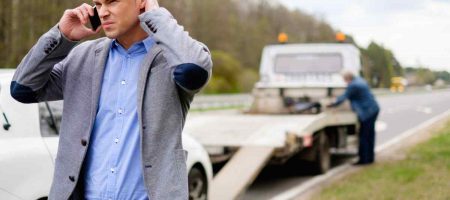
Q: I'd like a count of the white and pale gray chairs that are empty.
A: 0